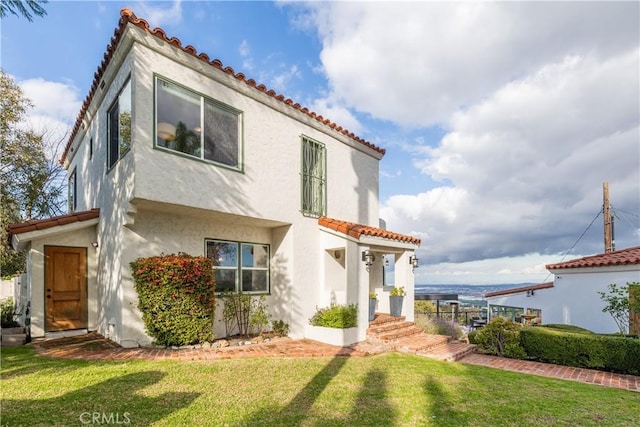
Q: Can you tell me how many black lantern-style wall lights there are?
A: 2